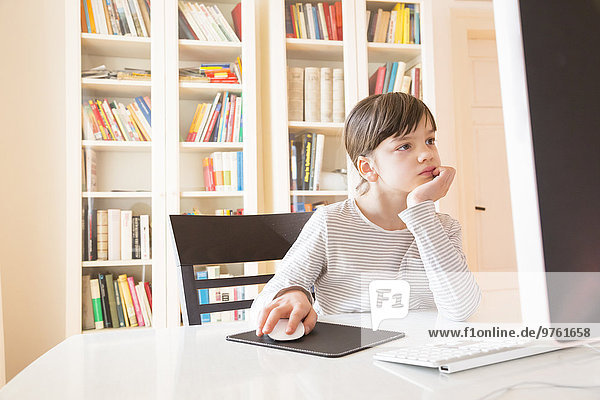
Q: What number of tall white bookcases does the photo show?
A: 2